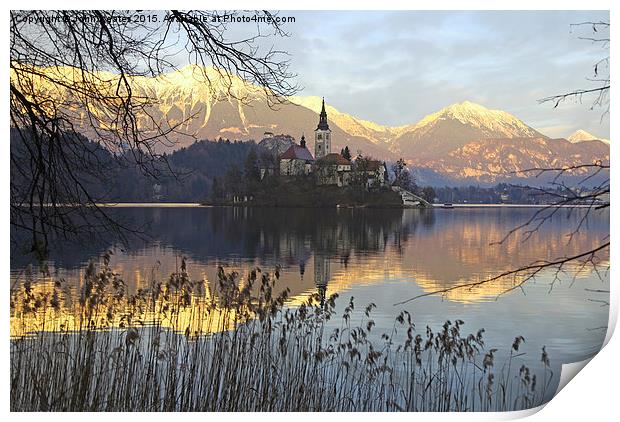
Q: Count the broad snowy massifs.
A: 2